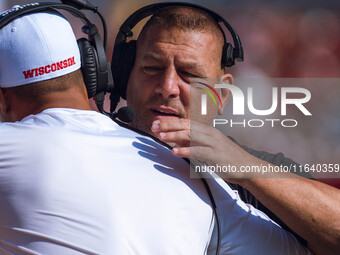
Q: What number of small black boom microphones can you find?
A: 1